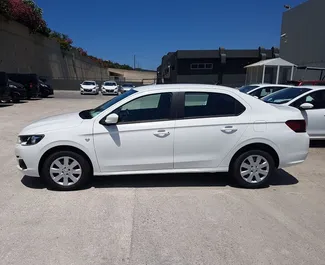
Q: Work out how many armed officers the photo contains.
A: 0